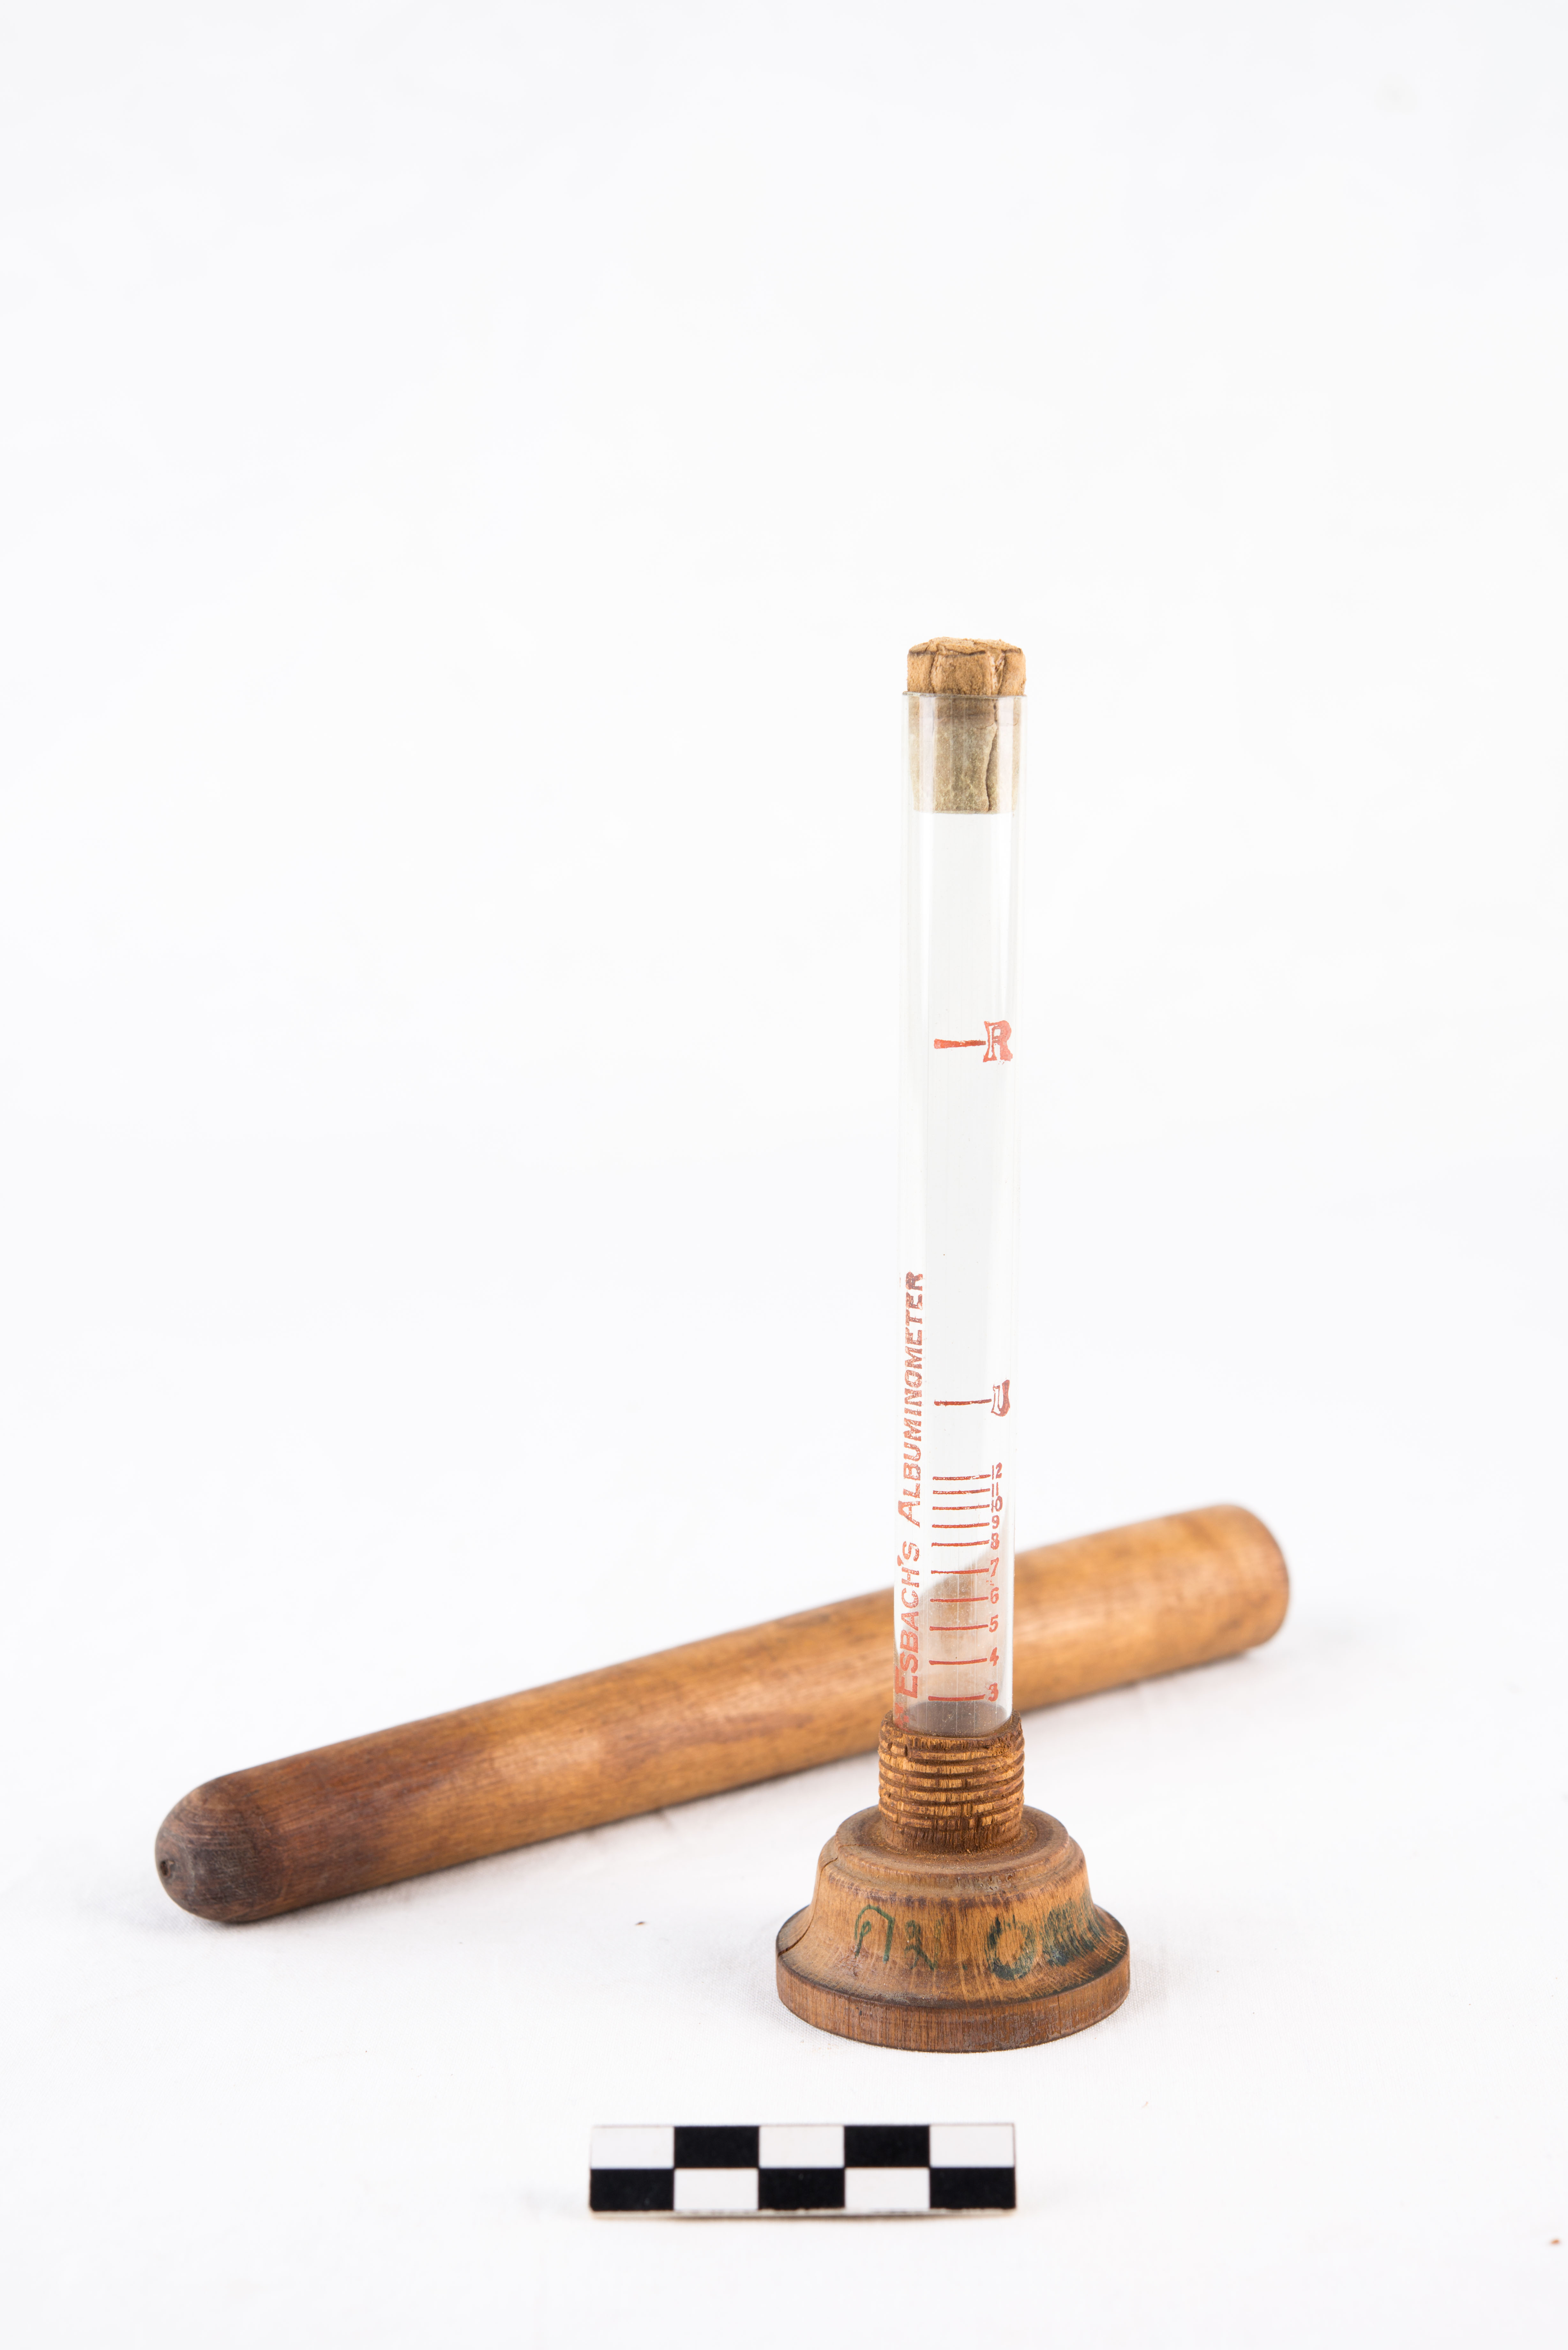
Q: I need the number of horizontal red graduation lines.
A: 12